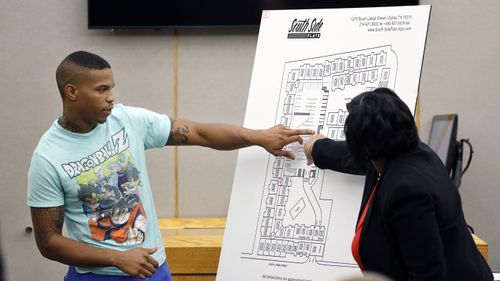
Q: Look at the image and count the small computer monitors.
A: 1